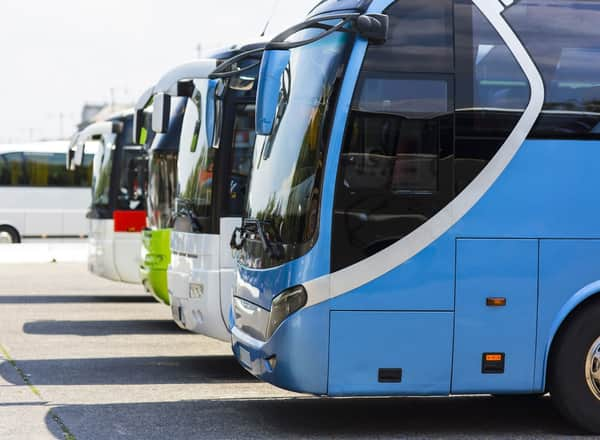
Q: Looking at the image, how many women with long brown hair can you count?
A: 0